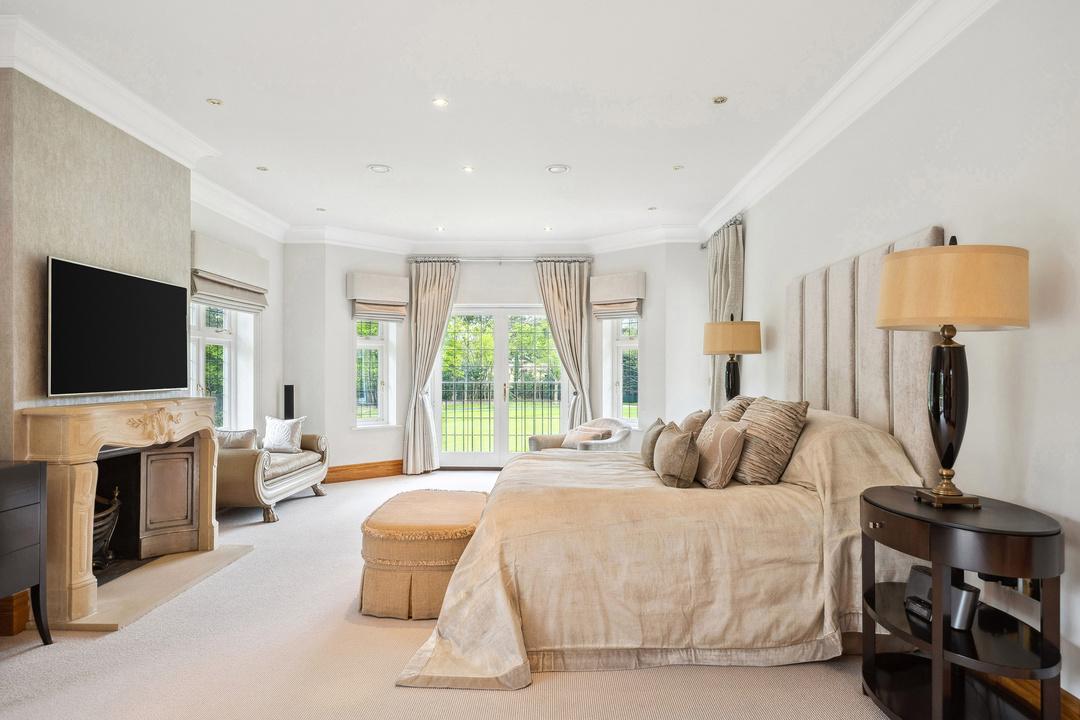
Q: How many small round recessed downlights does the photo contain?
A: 10